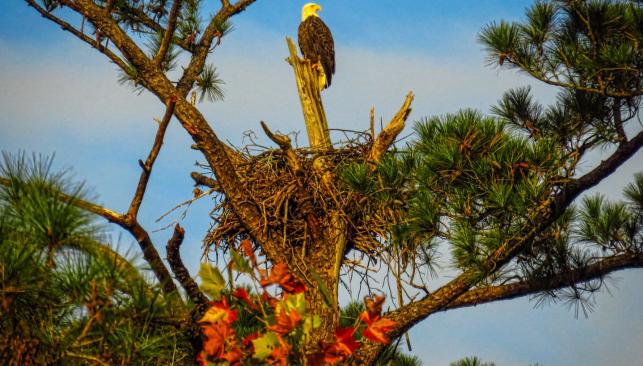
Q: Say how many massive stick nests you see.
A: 1